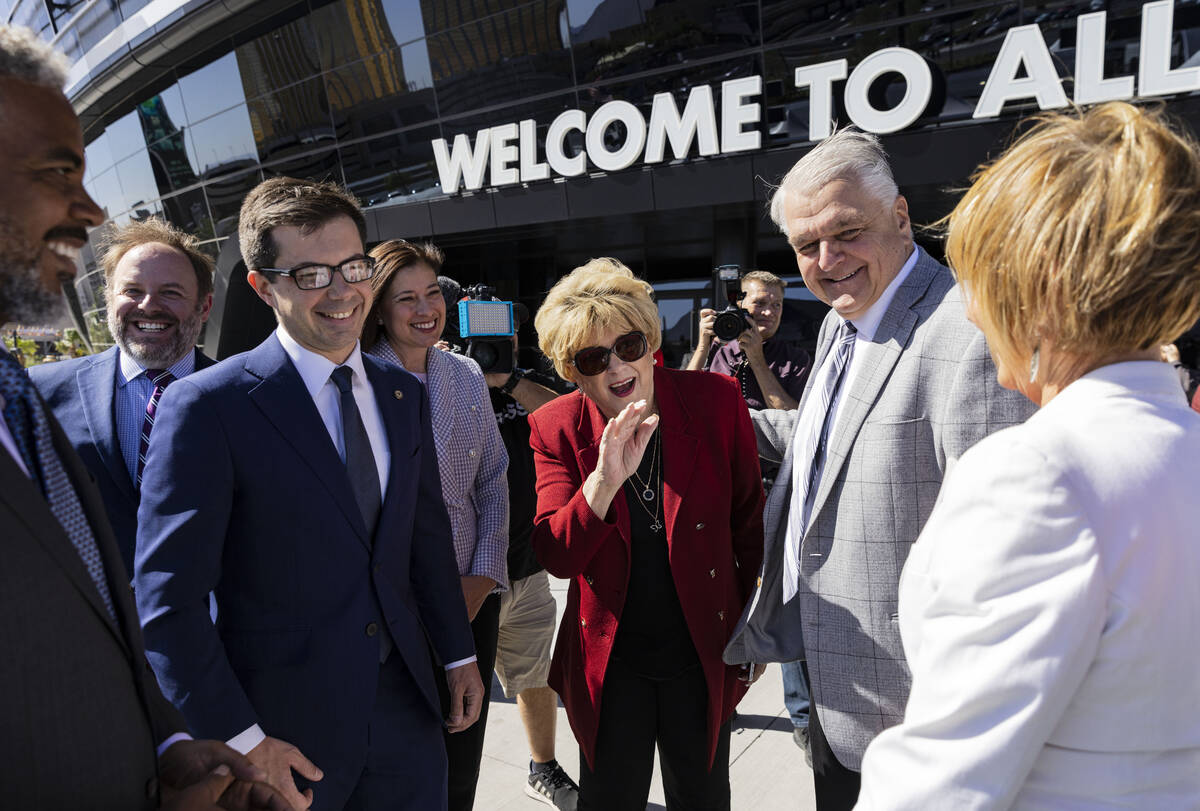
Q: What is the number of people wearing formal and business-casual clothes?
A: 7